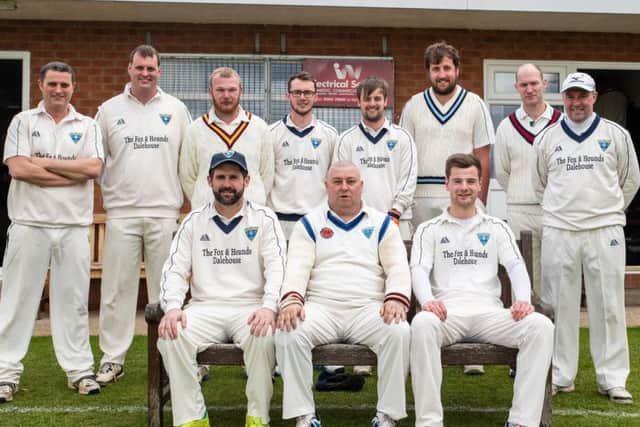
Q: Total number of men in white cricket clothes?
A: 11